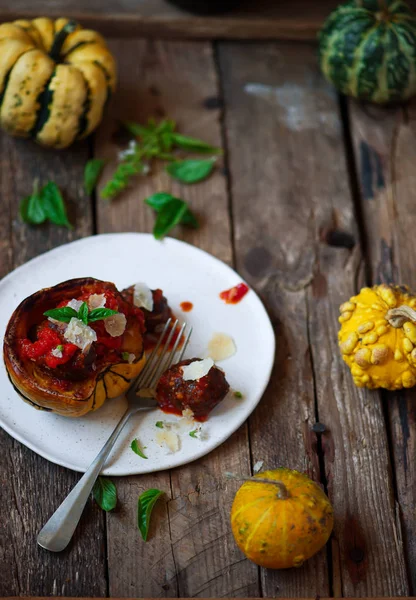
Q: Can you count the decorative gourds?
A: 4